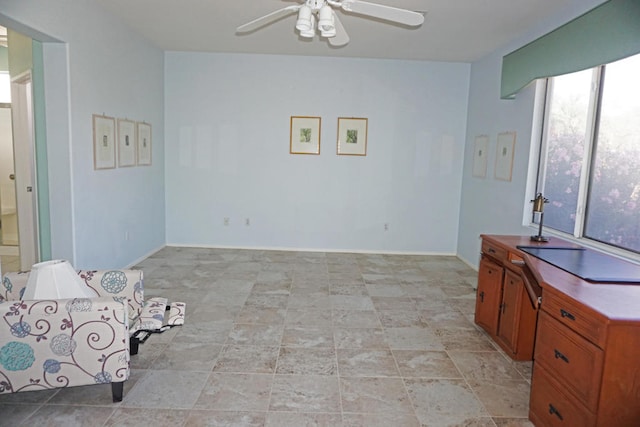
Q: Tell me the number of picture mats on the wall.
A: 7